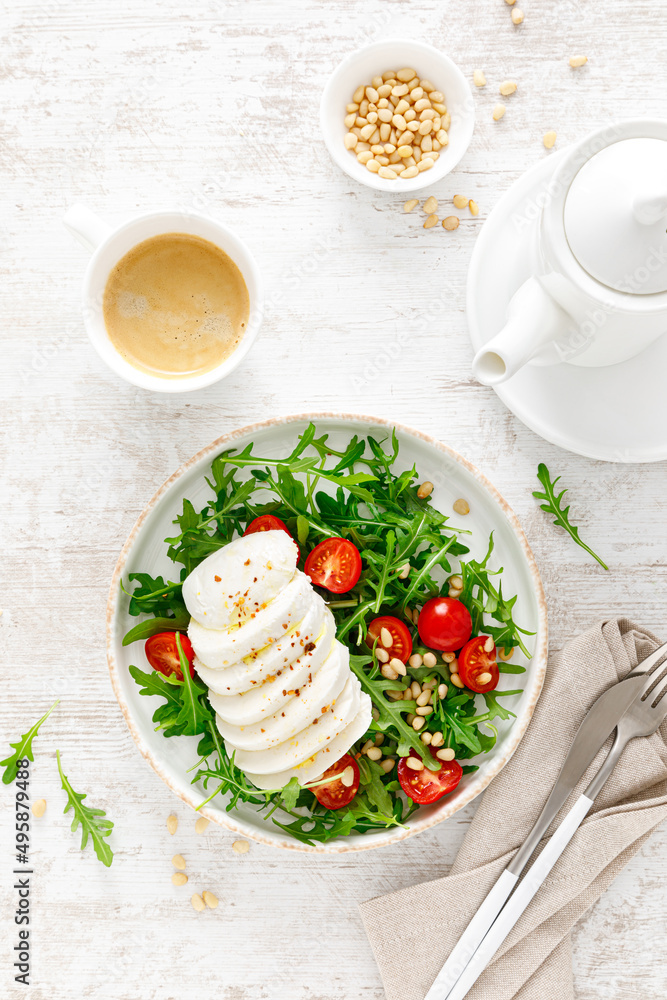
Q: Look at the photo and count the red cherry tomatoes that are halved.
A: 7